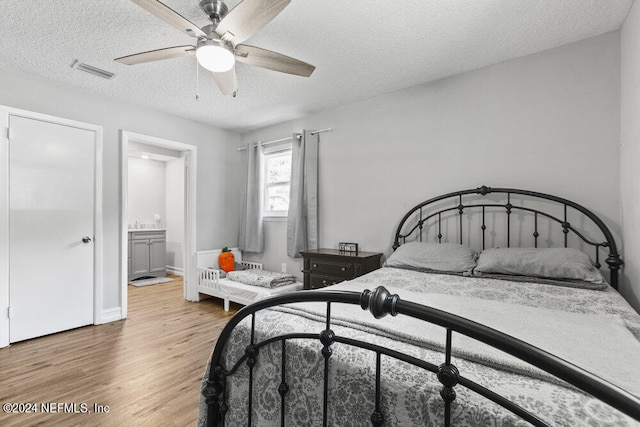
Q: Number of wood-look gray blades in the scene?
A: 5